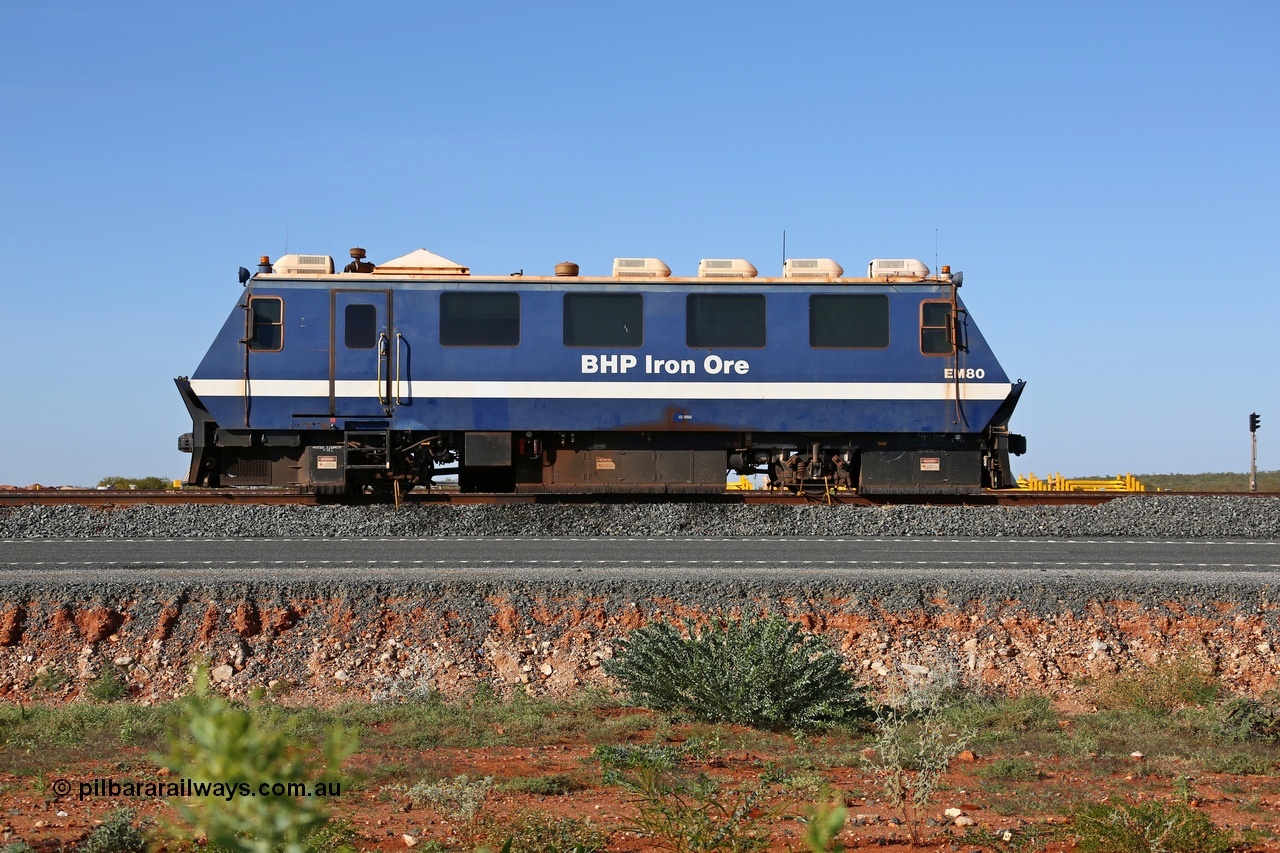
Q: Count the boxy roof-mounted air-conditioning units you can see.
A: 5